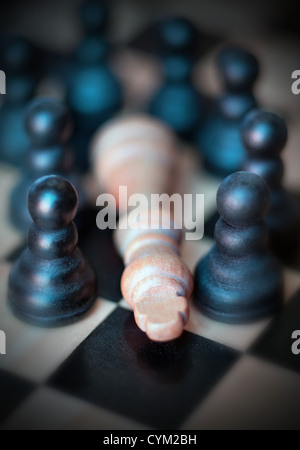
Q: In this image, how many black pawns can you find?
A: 8